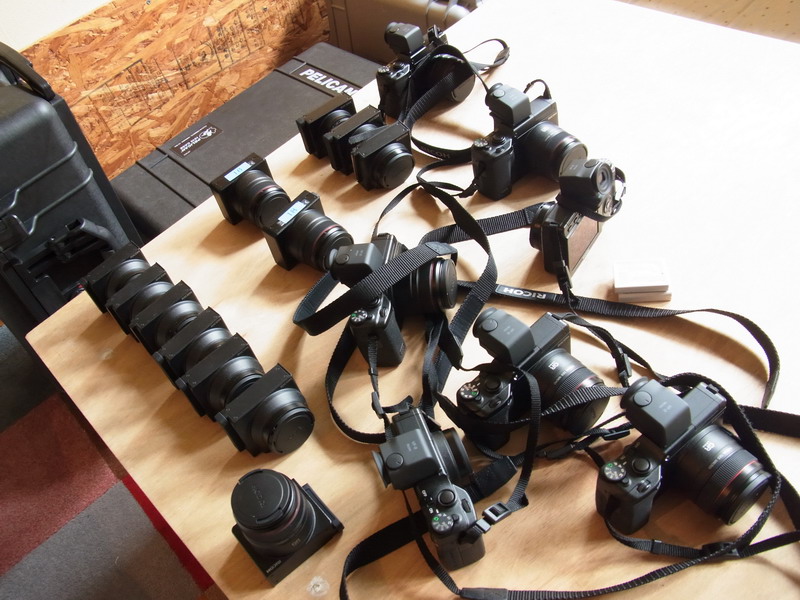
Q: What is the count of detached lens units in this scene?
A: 12